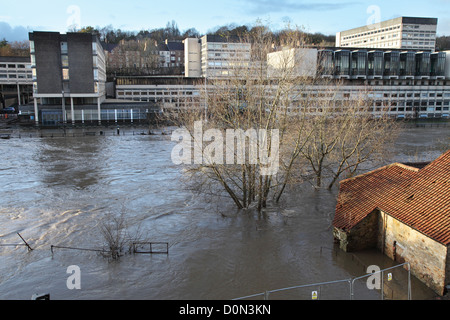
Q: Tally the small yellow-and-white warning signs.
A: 2